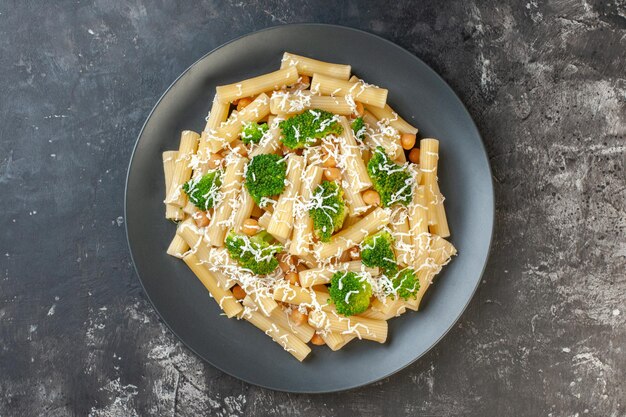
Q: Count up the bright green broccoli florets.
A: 11